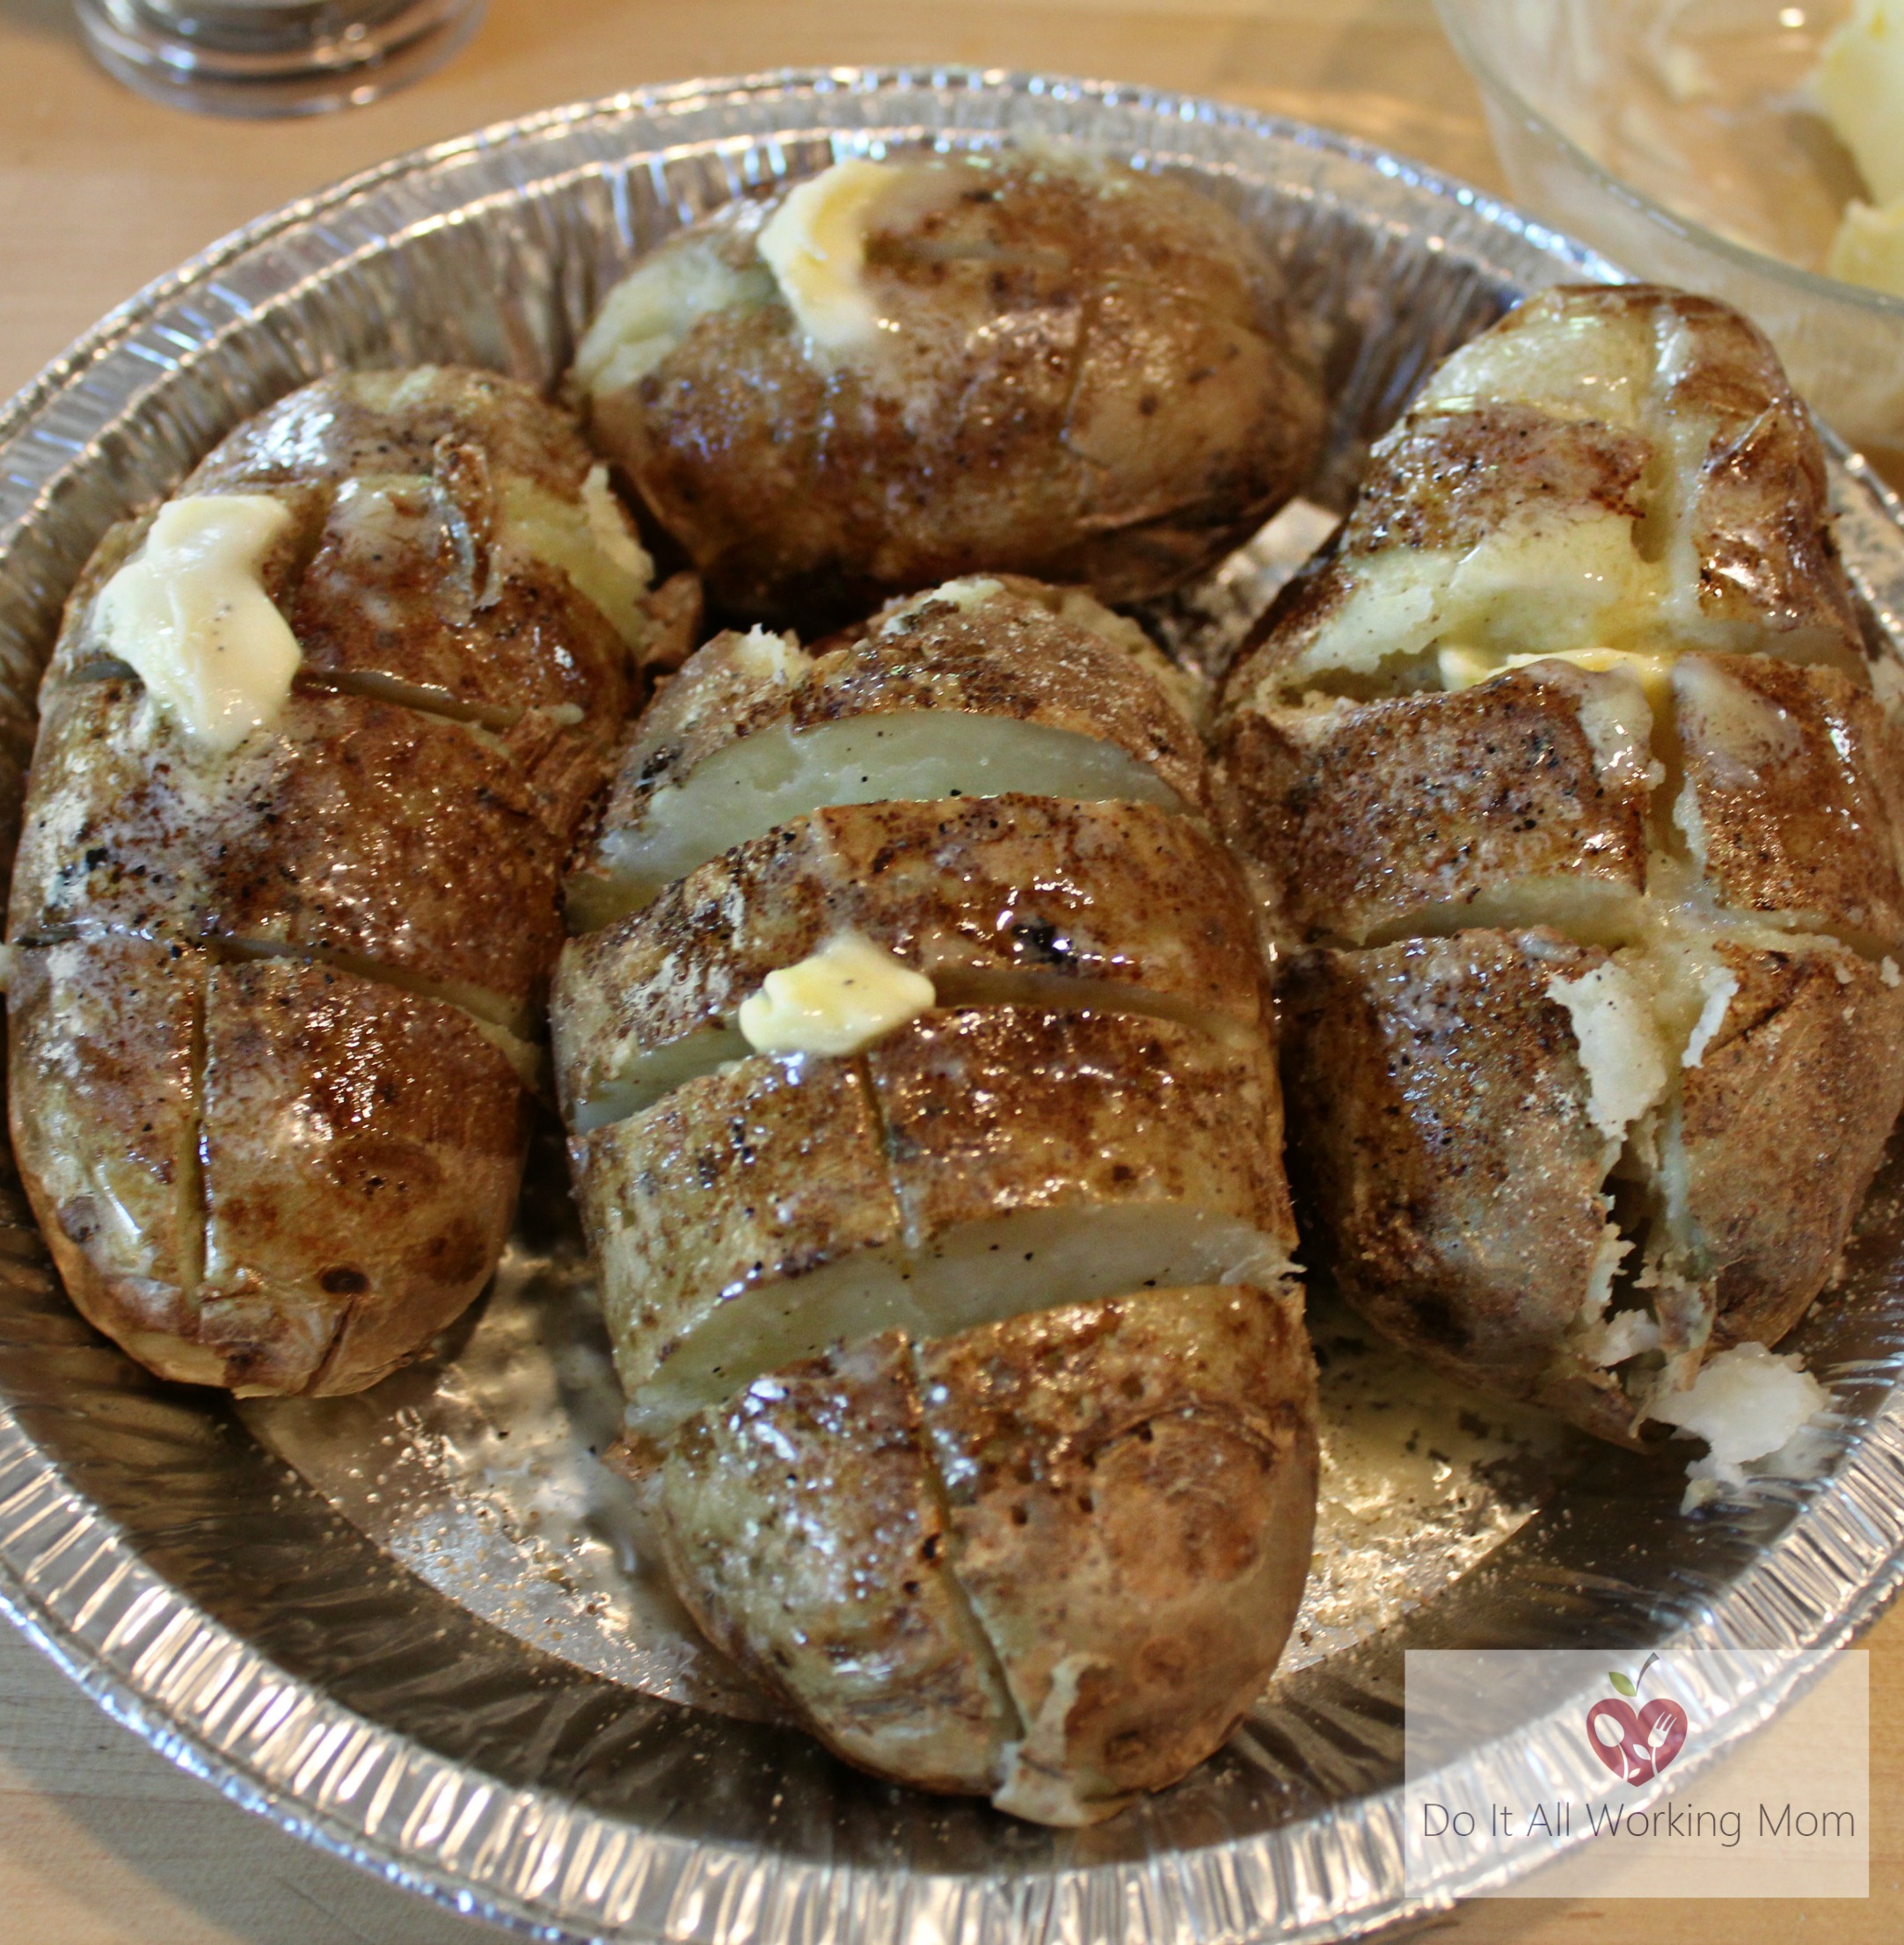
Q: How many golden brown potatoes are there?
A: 4